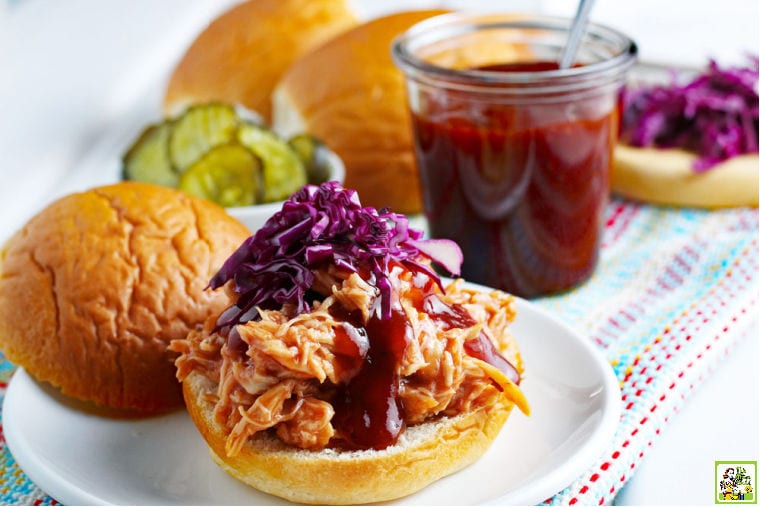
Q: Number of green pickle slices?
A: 5